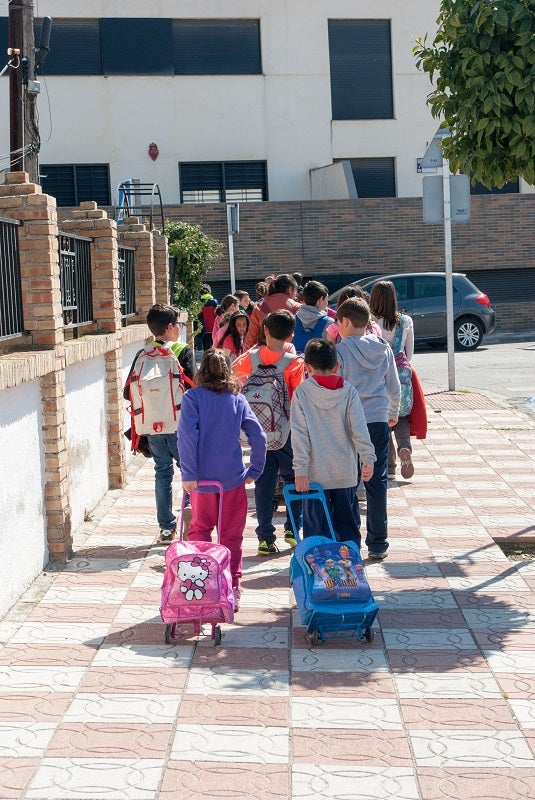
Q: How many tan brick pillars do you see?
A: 4